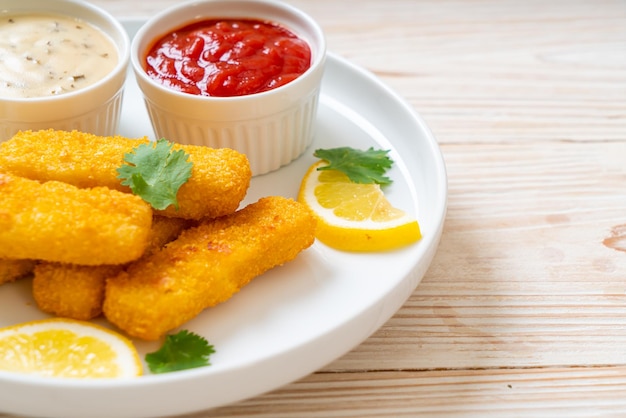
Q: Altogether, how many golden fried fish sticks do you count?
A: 5